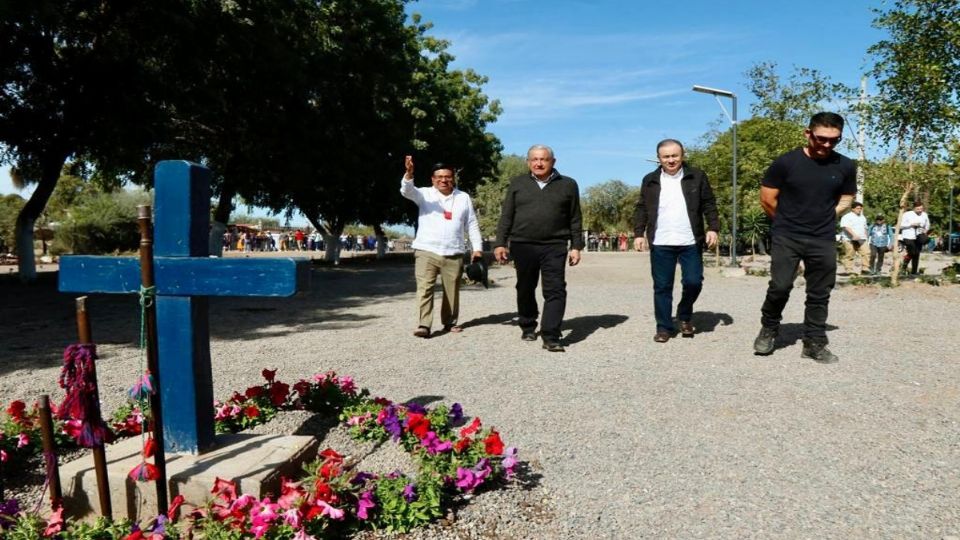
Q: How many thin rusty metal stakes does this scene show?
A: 3